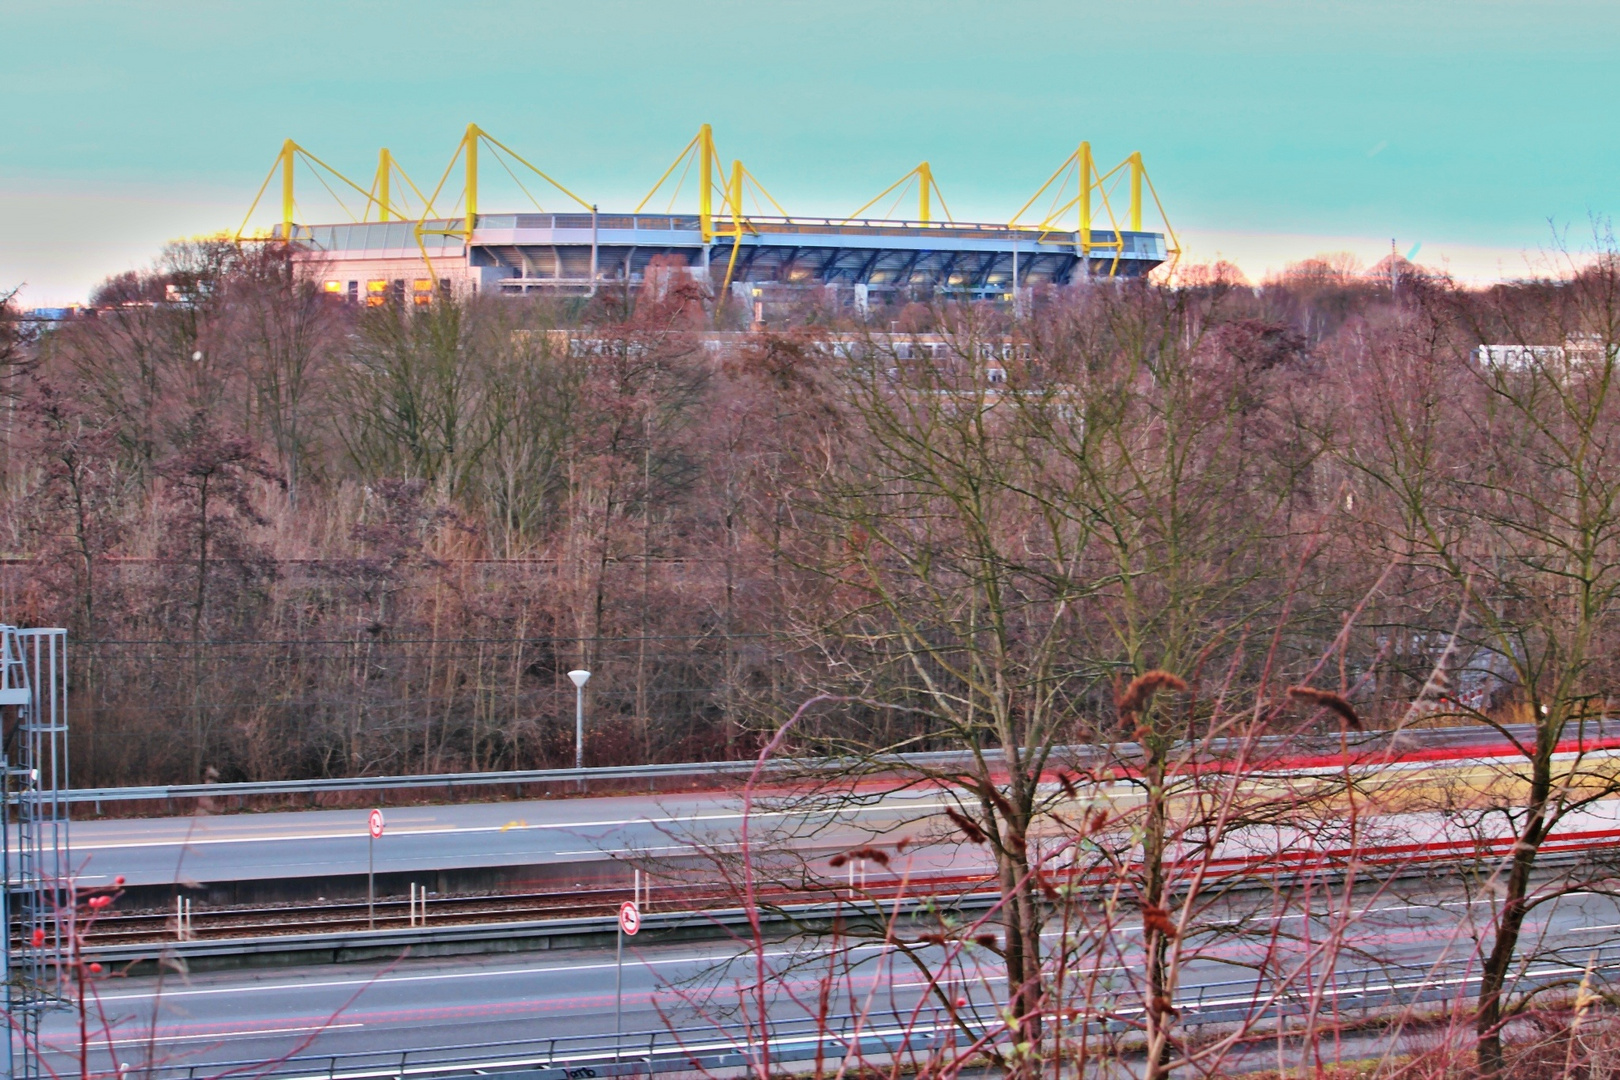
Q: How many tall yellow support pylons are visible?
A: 8